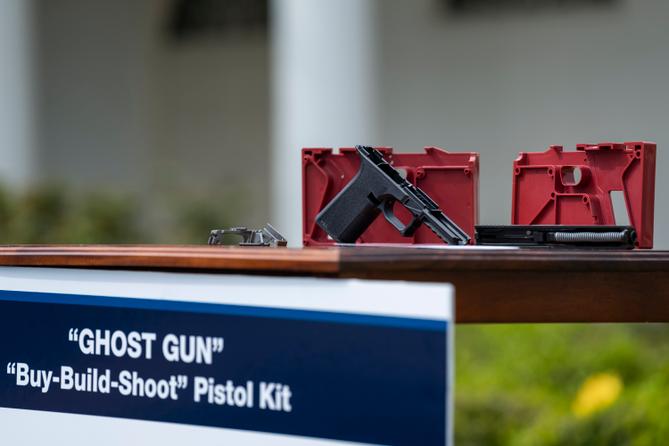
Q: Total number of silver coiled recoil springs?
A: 1